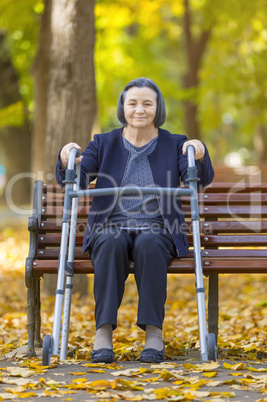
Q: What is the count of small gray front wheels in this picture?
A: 2